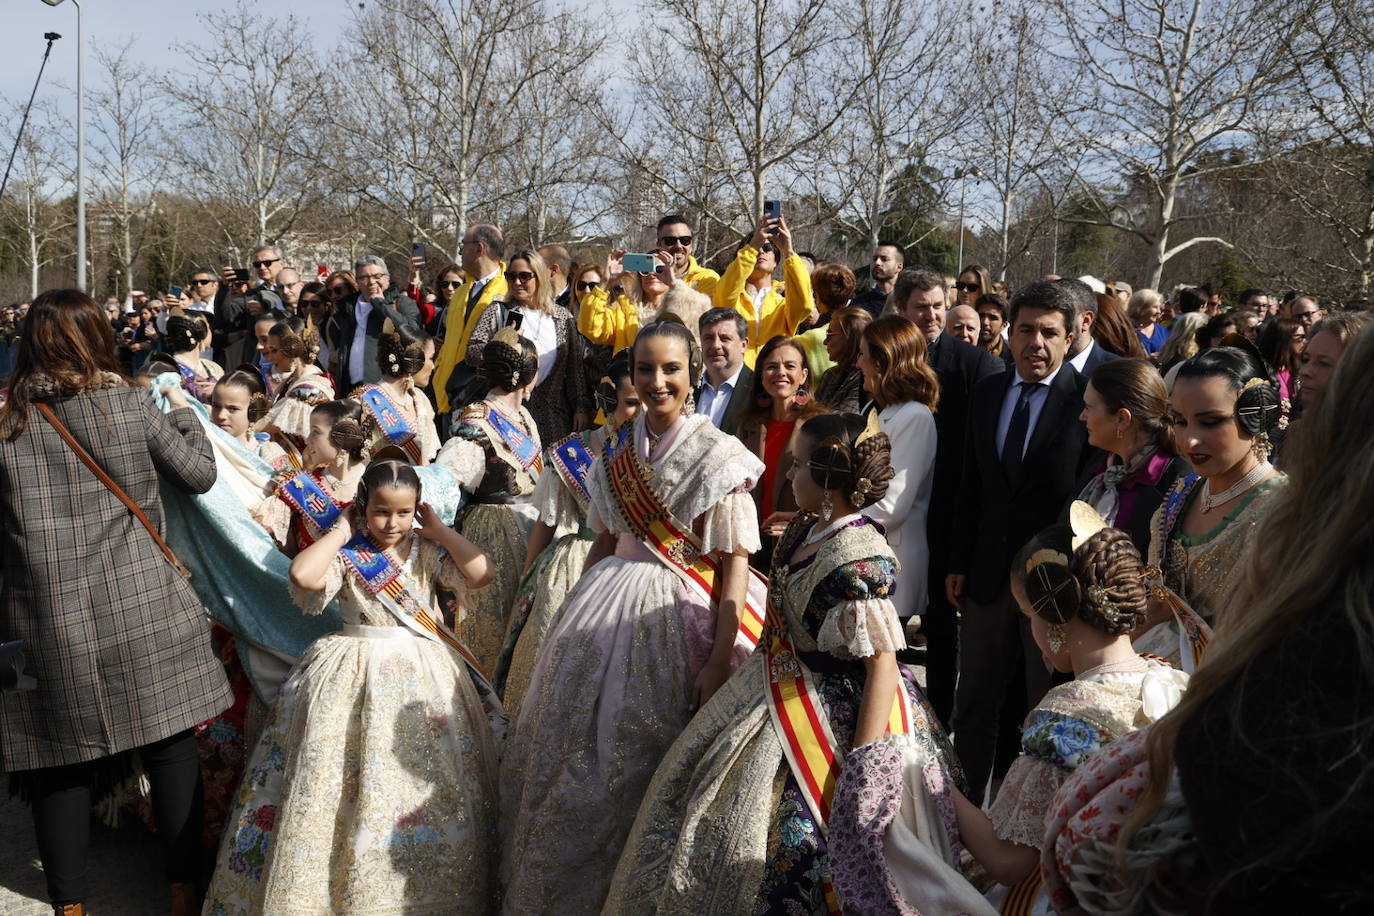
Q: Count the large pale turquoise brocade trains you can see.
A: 1